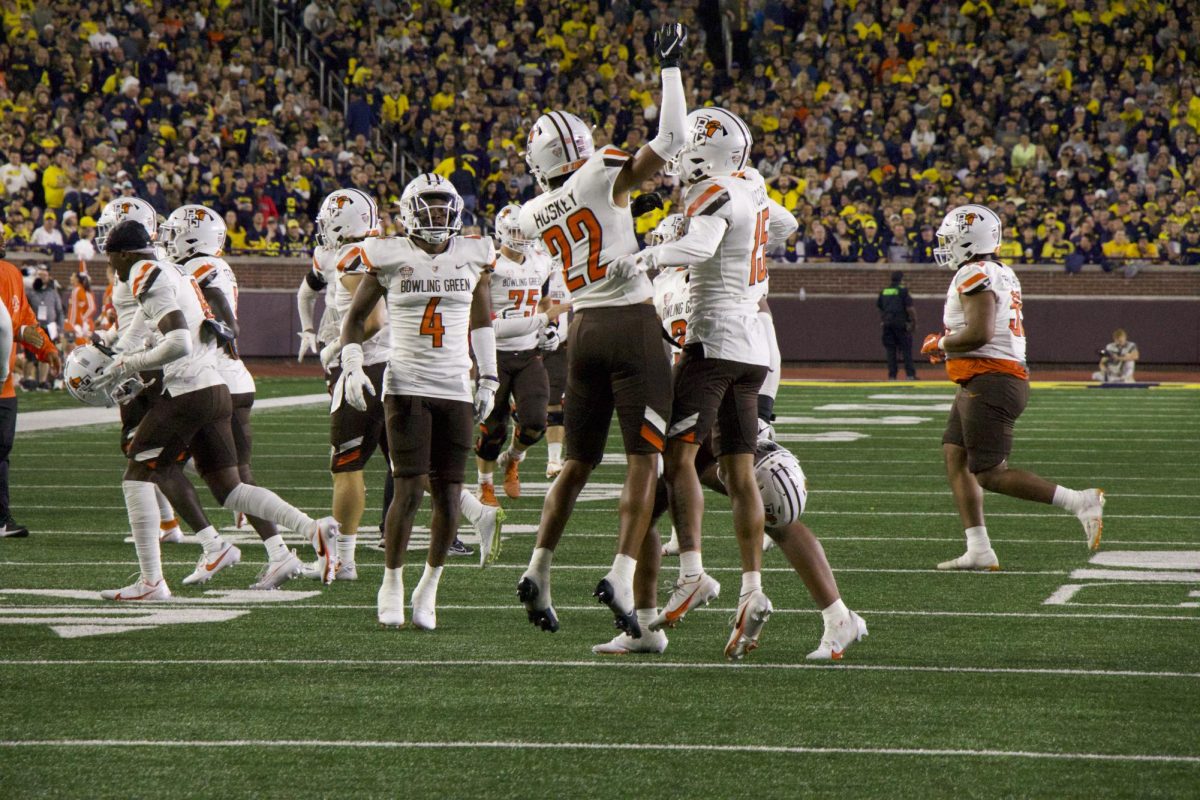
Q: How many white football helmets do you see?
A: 11